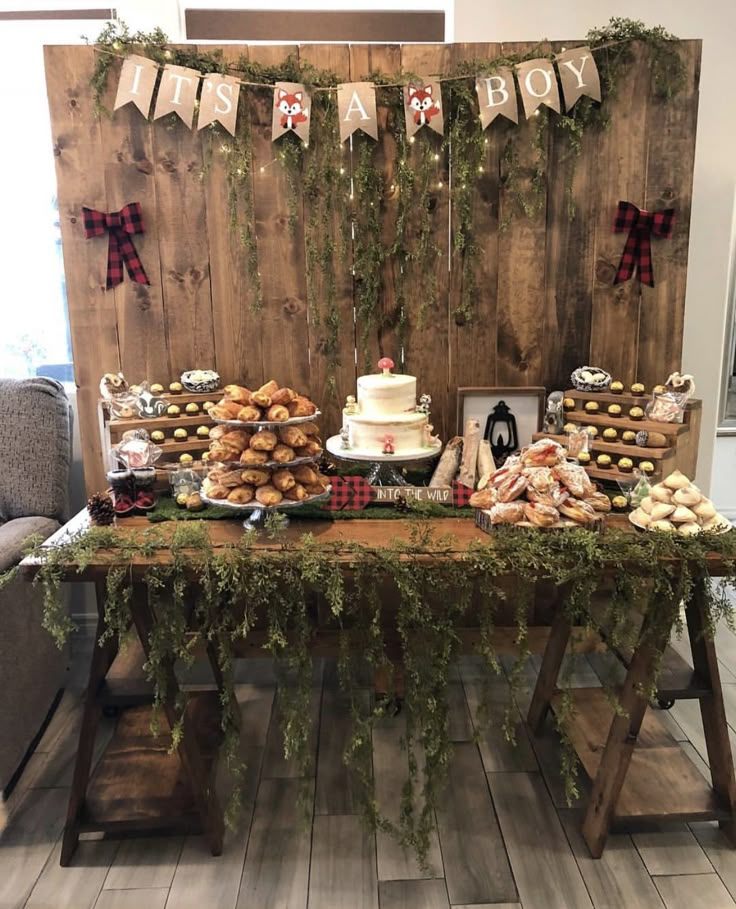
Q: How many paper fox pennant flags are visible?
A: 2